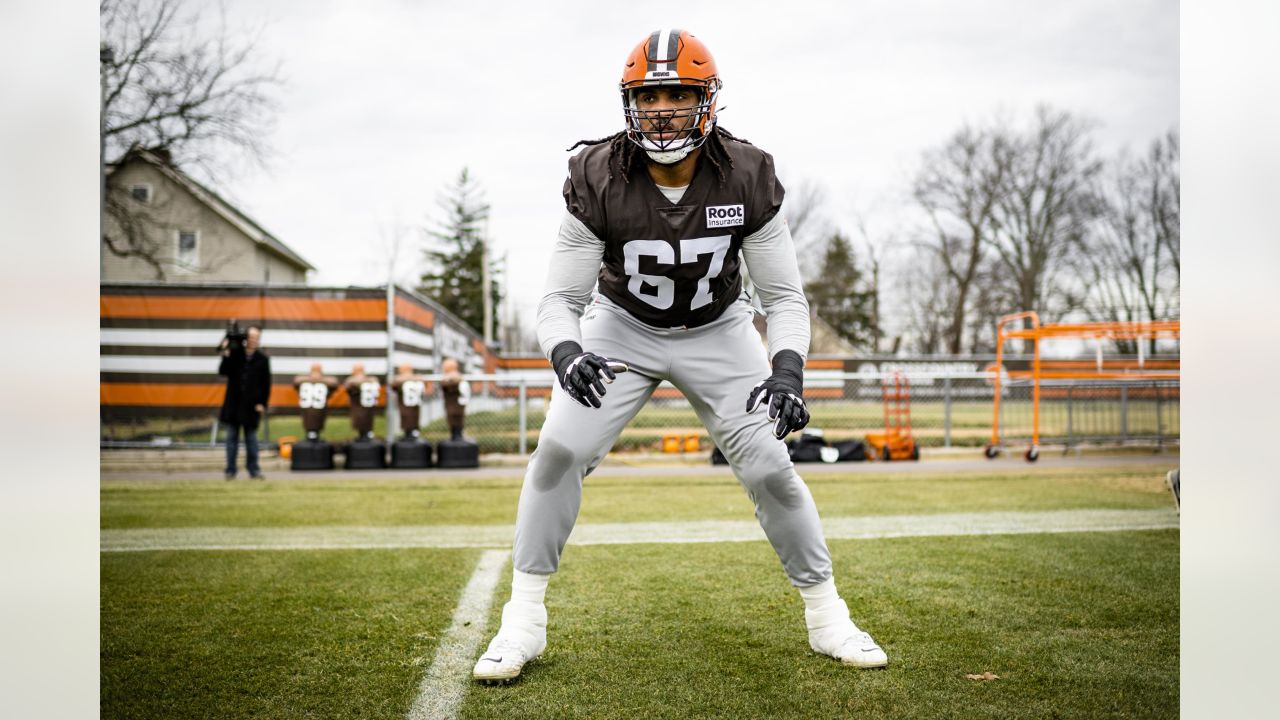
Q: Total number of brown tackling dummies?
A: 4